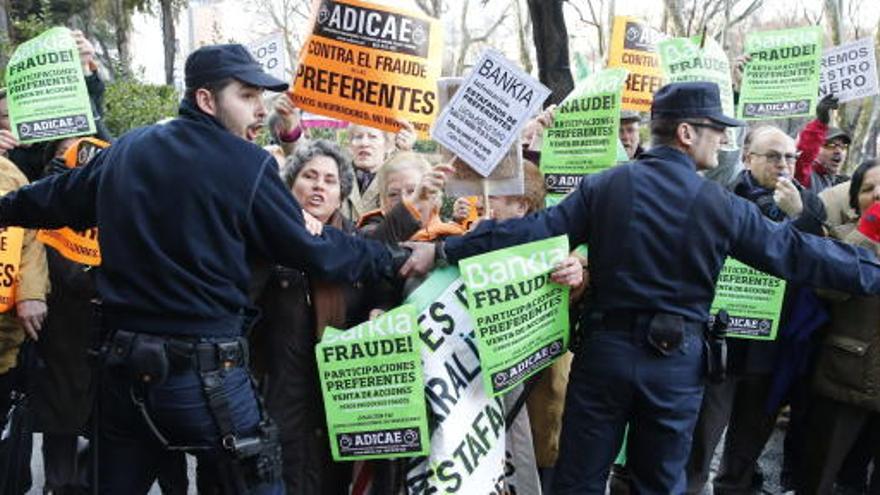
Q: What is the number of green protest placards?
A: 7